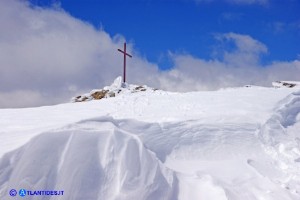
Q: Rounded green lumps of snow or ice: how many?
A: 0